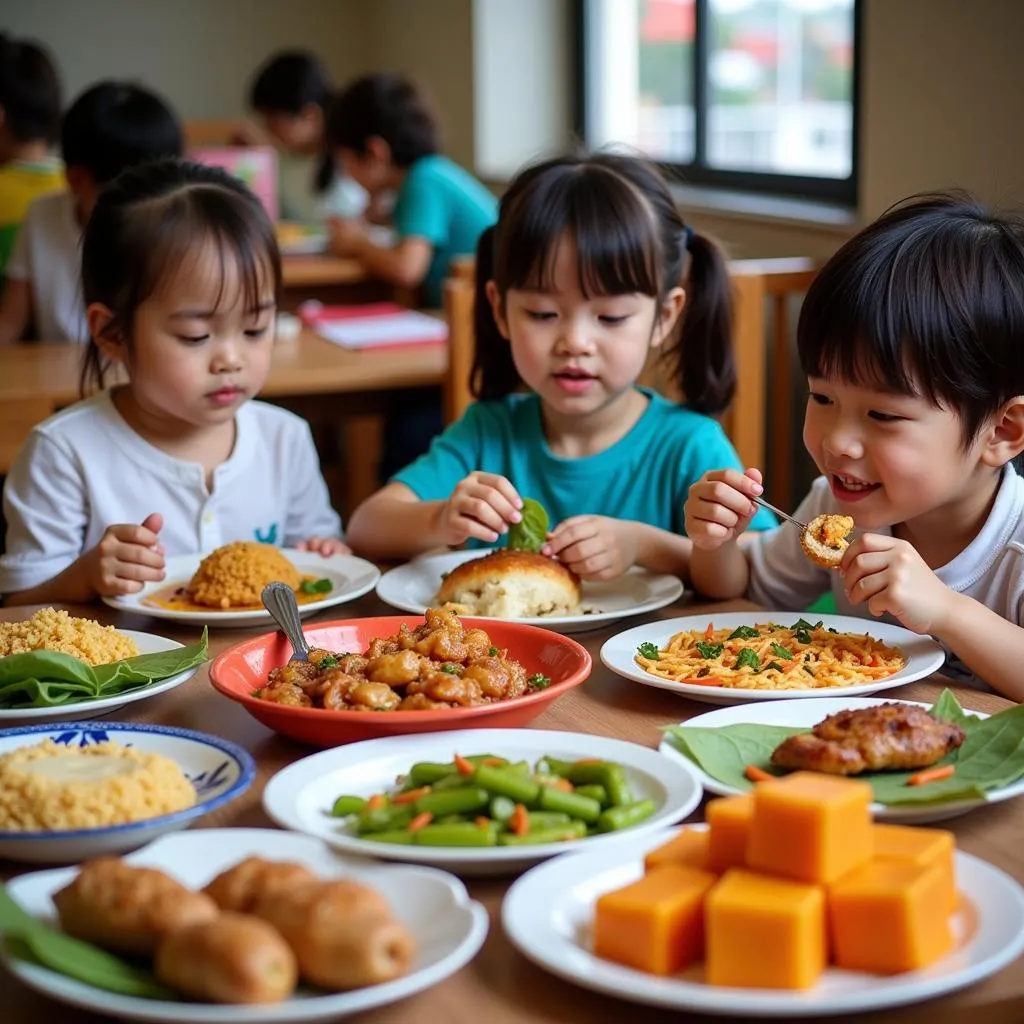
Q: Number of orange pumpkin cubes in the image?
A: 7